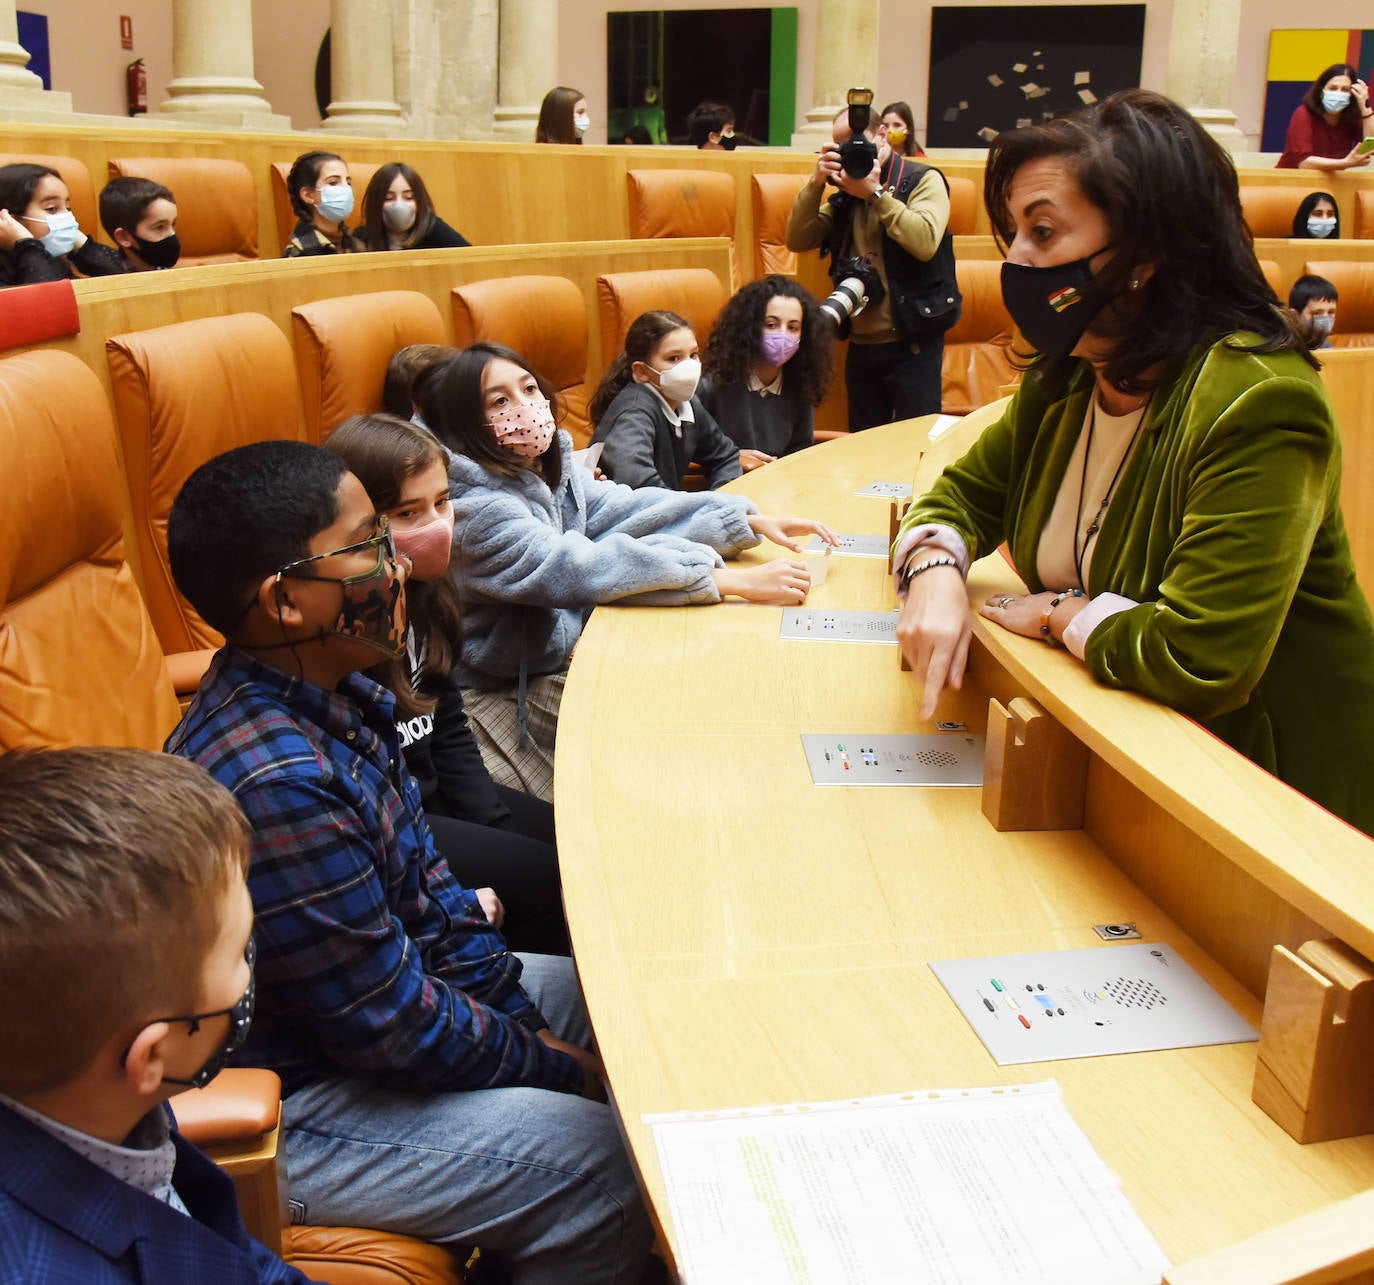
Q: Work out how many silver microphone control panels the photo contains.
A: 5